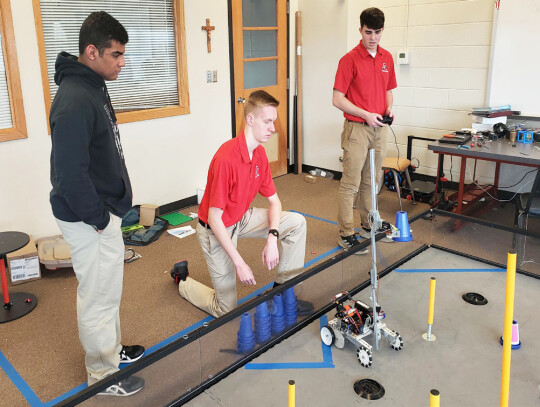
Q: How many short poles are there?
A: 3